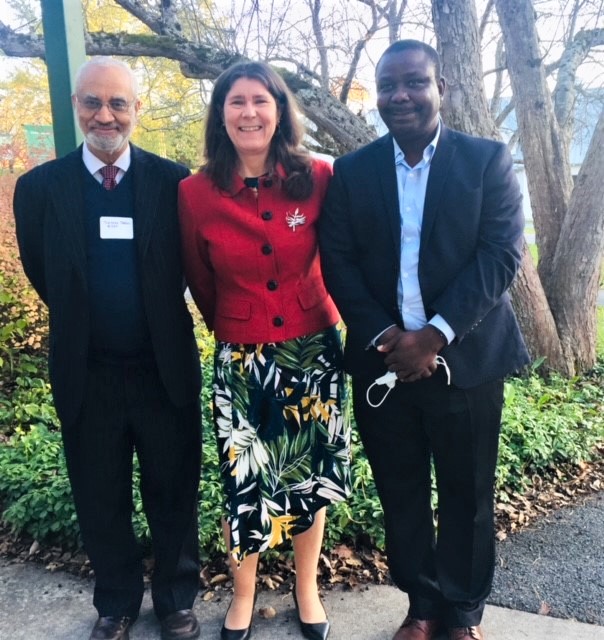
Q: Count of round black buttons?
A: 5